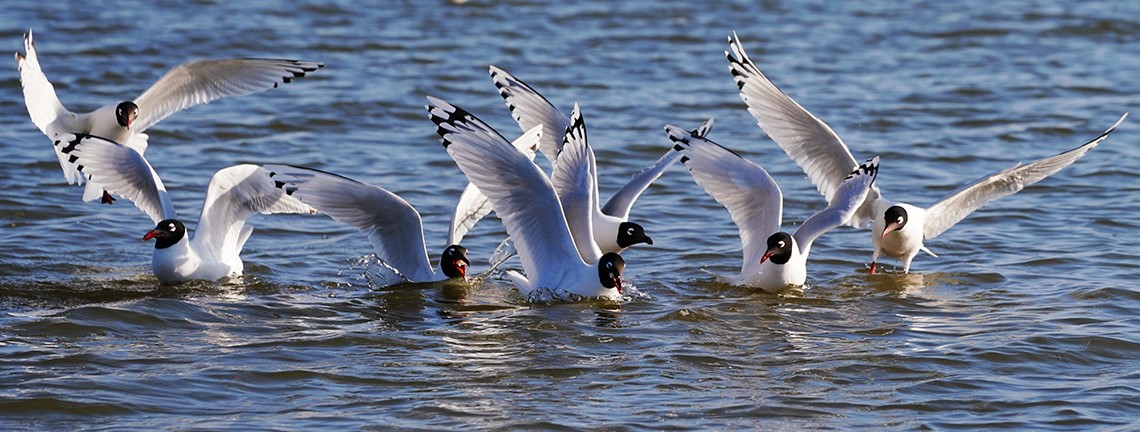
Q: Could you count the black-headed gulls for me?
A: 7